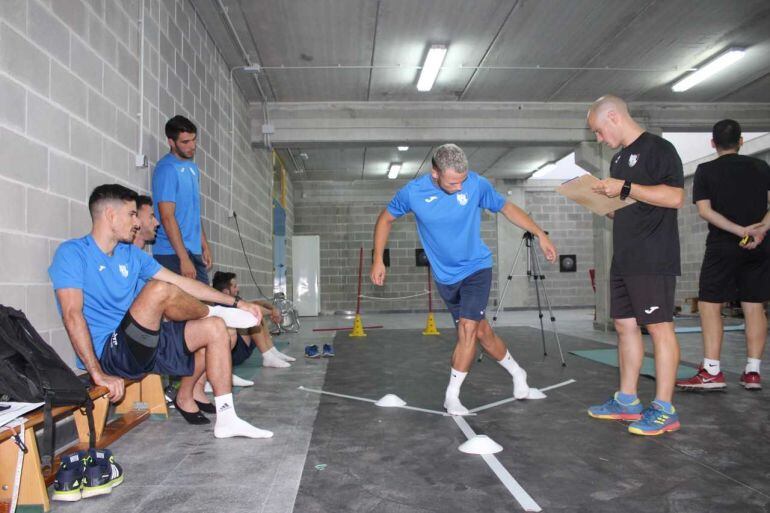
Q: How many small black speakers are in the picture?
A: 3